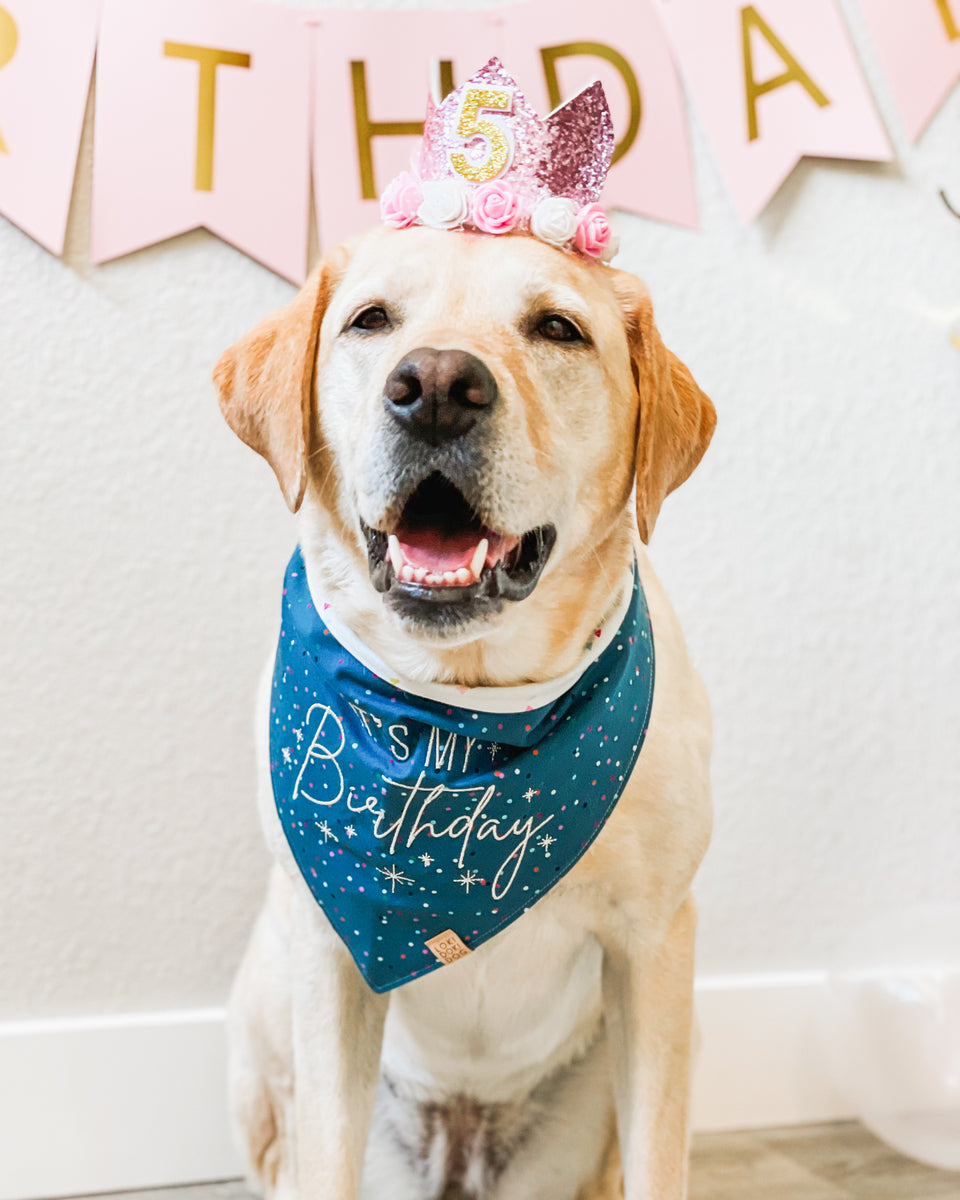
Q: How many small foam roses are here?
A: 5